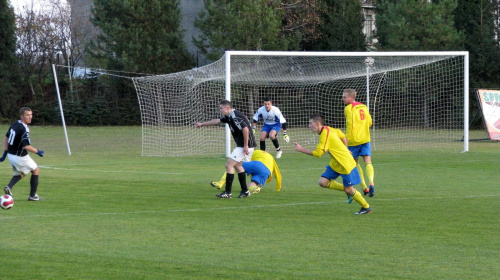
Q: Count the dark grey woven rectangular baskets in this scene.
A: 0